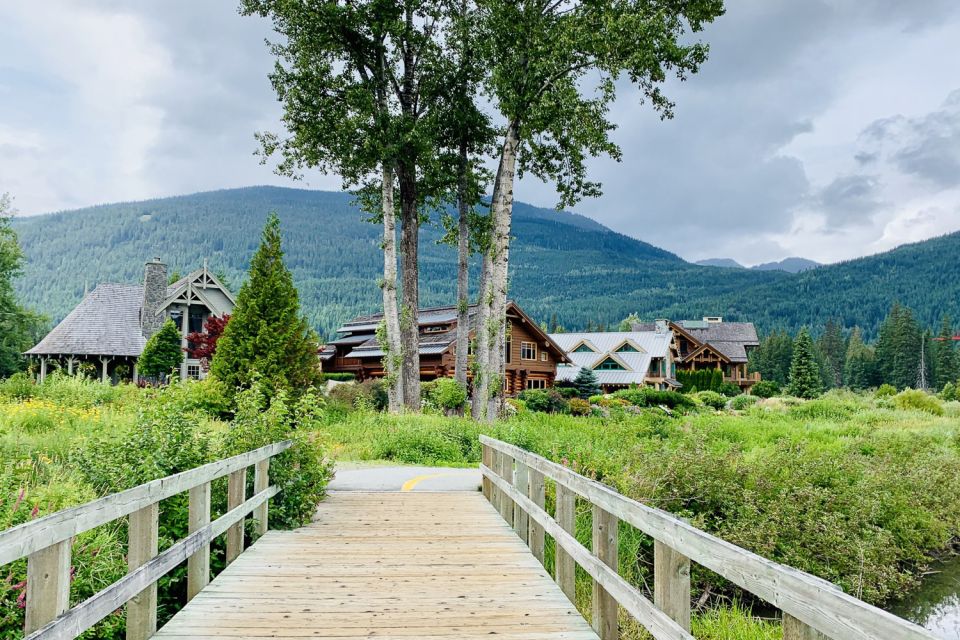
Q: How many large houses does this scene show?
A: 4